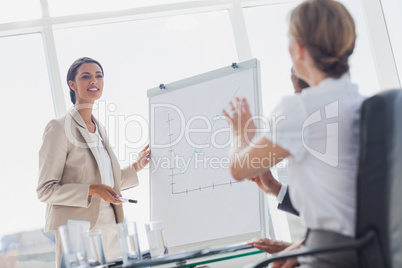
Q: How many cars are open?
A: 0